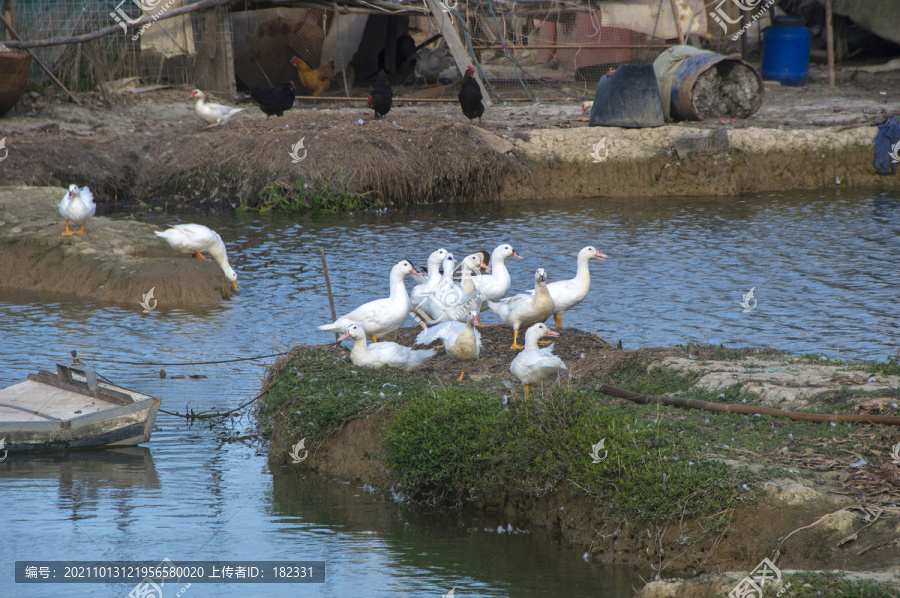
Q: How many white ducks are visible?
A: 13